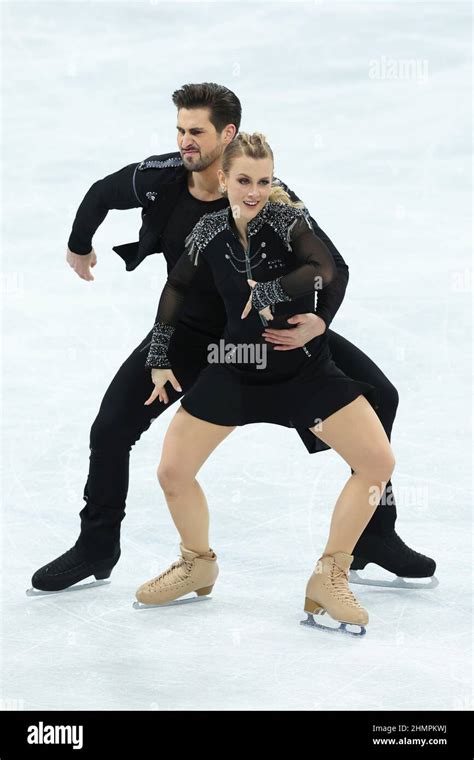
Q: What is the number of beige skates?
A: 2